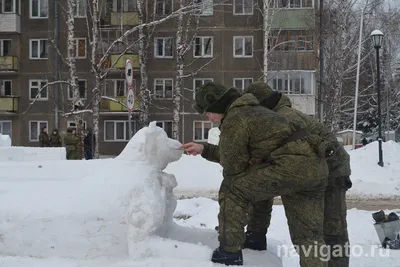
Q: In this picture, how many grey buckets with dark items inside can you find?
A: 1